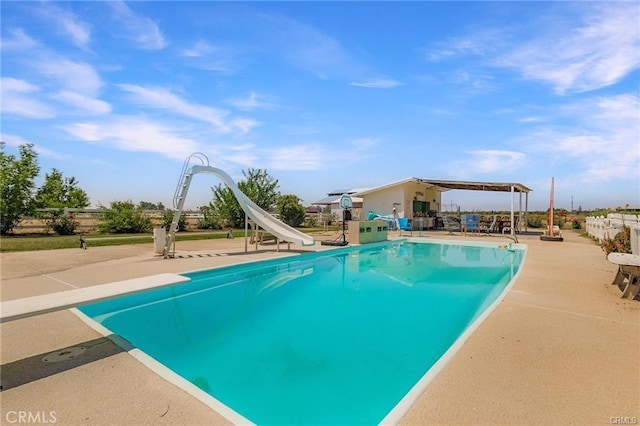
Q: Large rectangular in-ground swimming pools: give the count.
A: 1